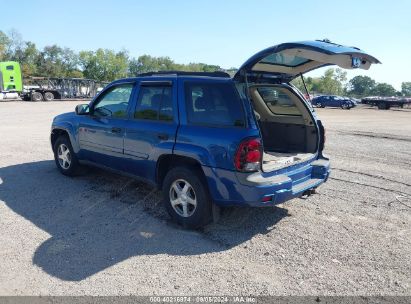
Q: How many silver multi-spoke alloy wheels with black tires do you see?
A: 2